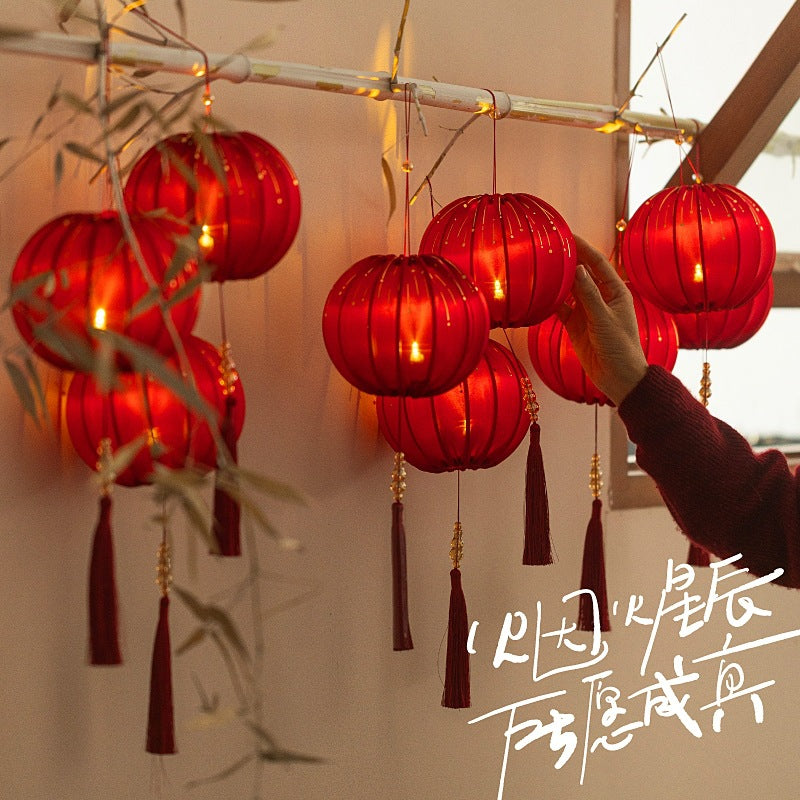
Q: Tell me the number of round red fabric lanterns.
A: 9